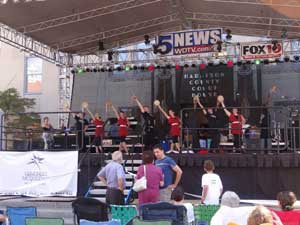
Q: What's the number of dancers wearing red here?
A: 4